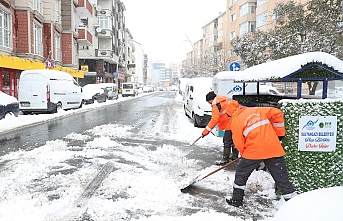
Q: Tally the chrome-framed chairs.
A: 0